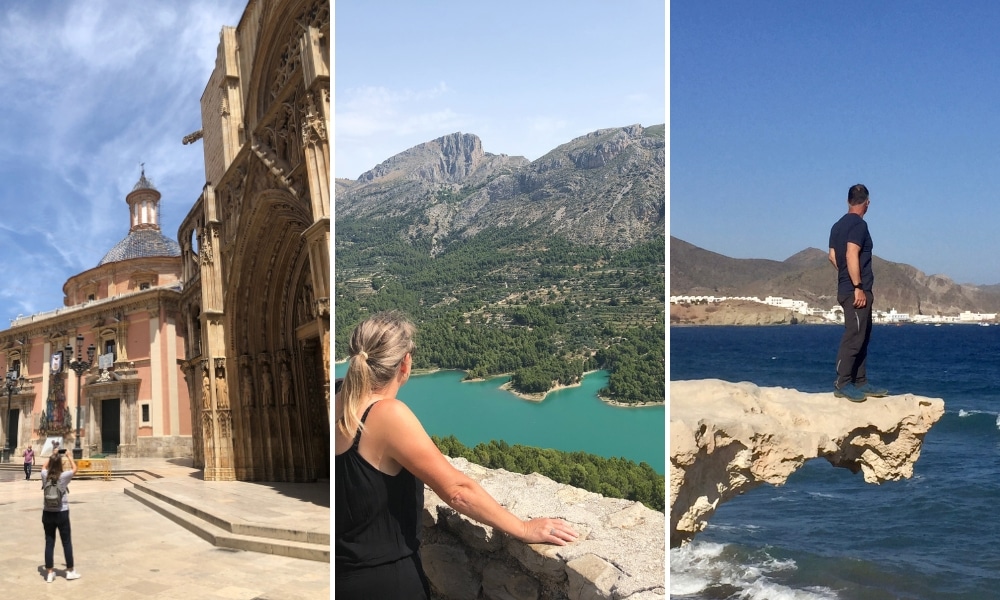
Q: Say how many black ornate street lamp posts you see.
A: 2